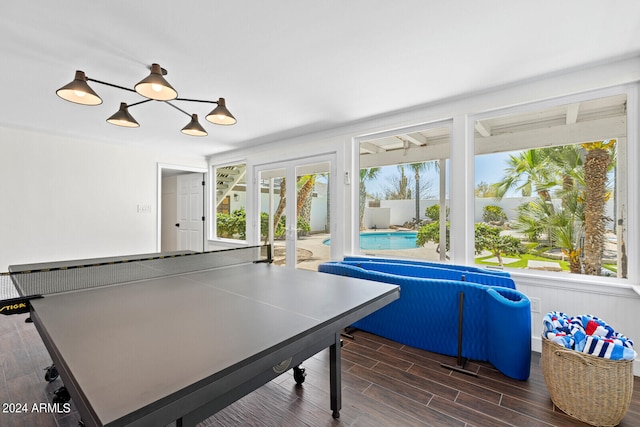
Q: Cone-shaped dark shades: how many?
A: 5